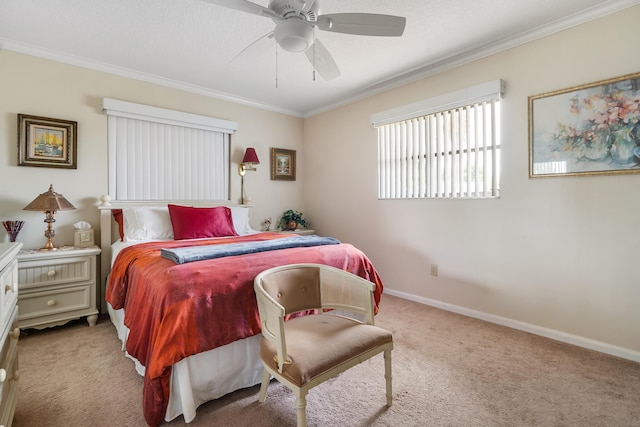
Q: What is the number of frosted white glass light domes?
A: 1